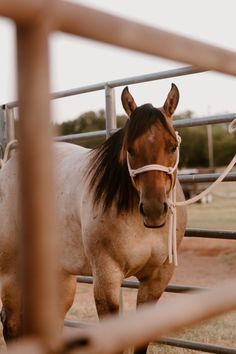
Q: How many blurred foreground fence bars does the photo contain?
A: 3